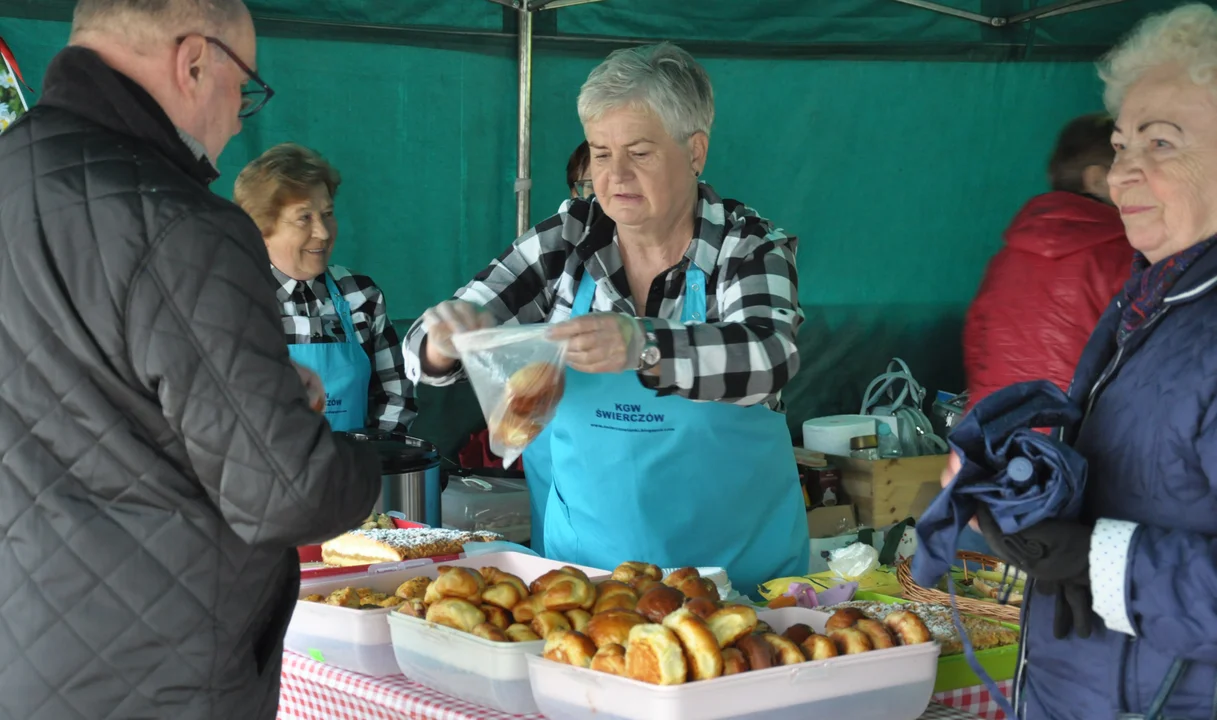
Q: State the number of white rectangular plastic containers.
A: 3